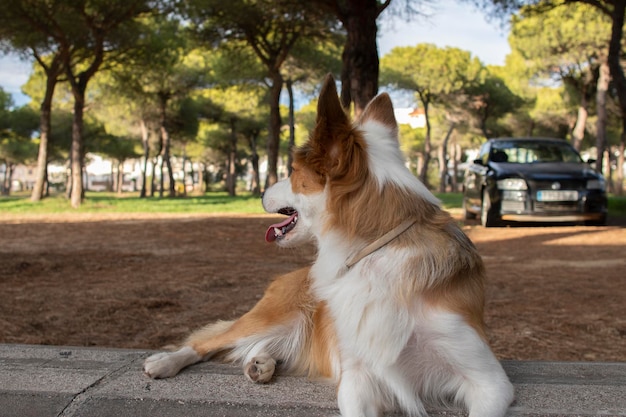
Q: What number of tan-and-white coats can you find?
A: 1